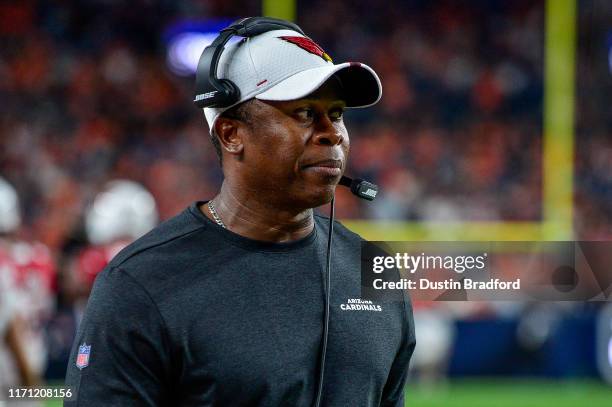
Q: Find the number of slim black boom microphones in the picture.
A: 1